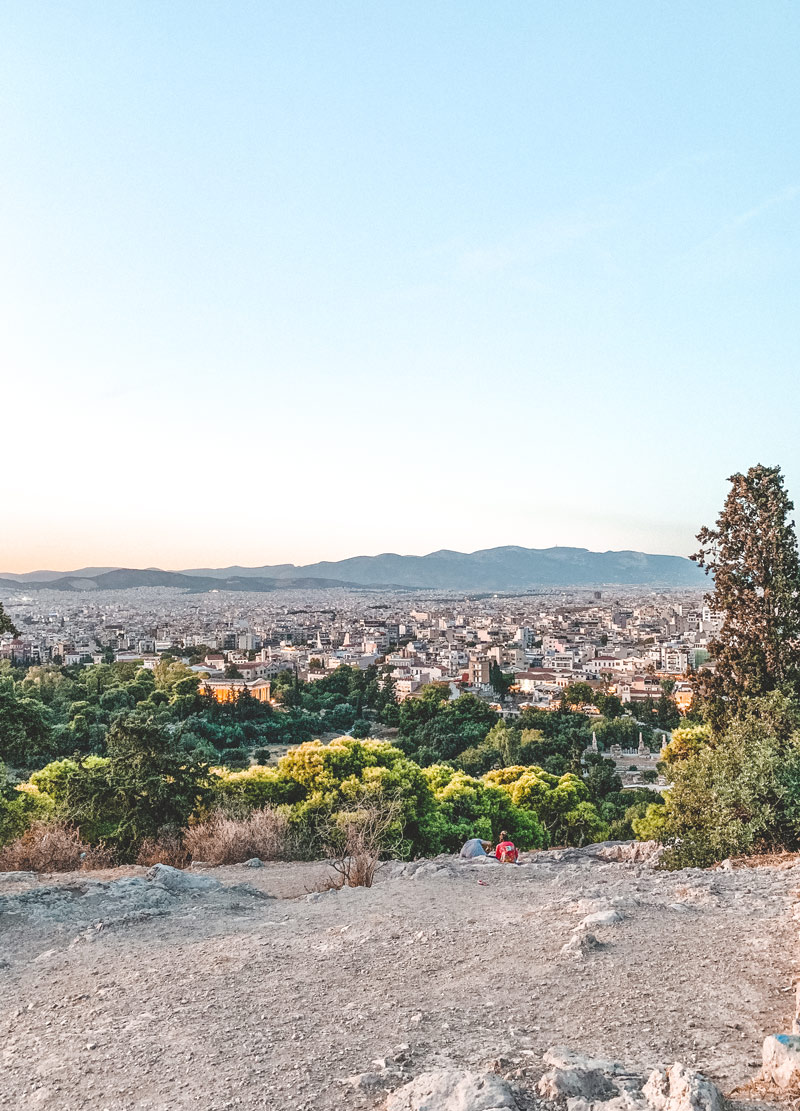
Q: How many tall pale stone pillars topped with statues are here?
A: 3